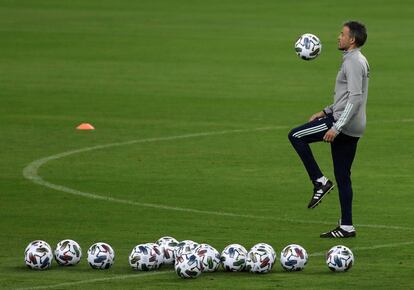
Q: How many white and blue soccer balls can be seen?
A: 14